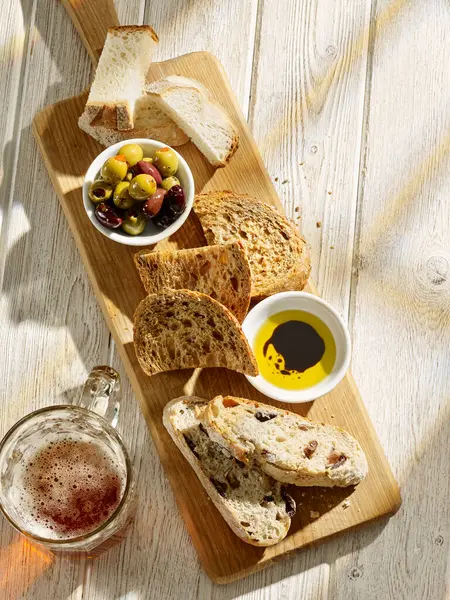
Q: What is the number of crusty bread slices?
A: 8